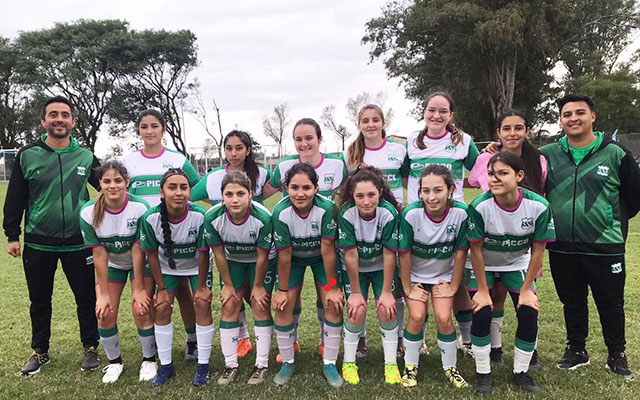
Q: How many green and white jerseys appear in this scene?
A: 12